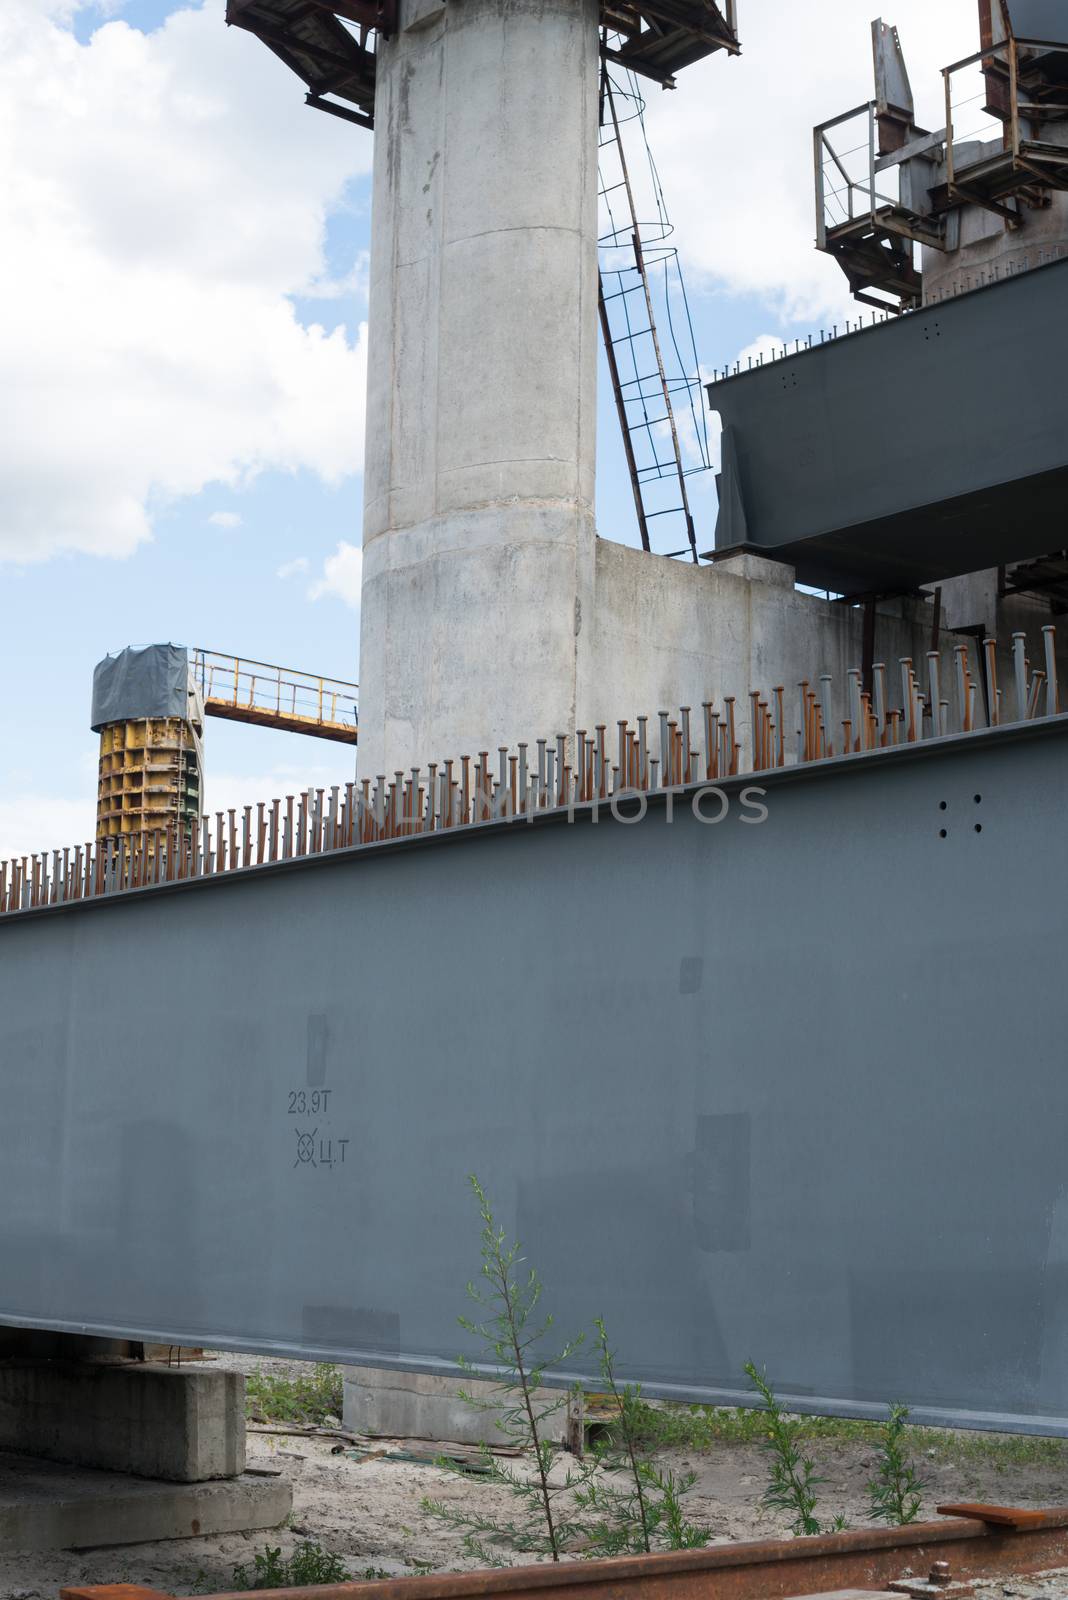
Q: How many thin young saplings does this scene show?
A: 4